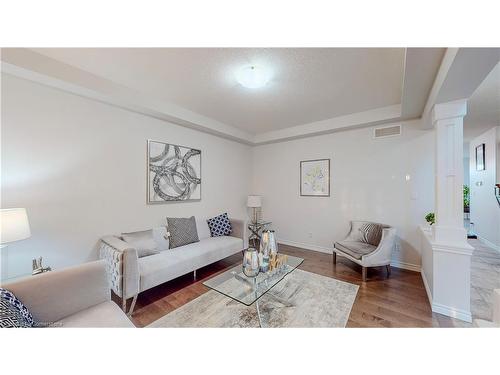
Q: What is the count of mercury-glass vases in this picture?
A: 2